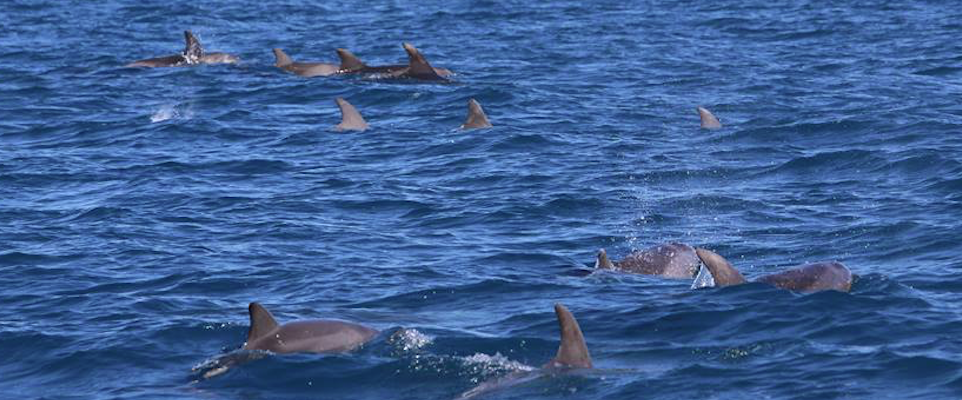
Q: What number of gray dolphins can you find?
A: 11